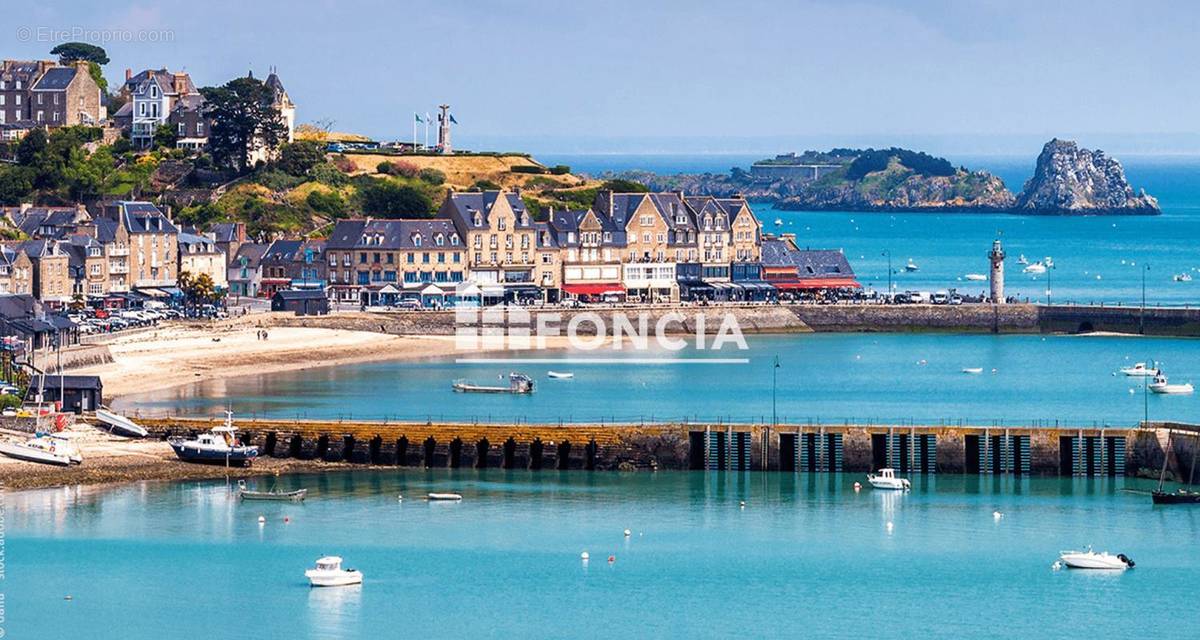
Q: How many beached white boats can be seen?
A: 2